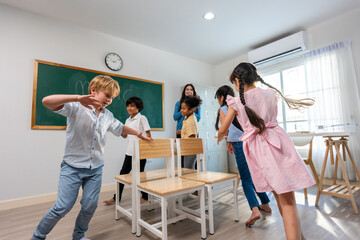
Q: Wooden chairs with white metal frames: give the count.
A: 4